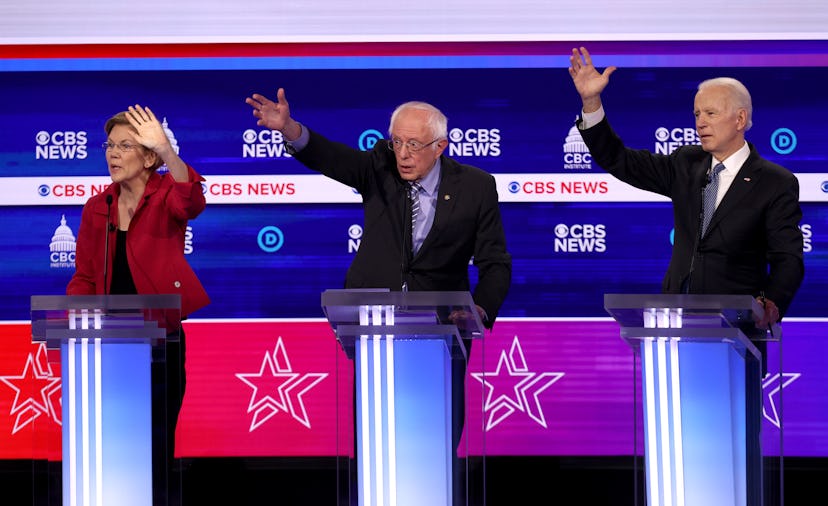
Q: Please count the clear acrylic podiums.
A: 3